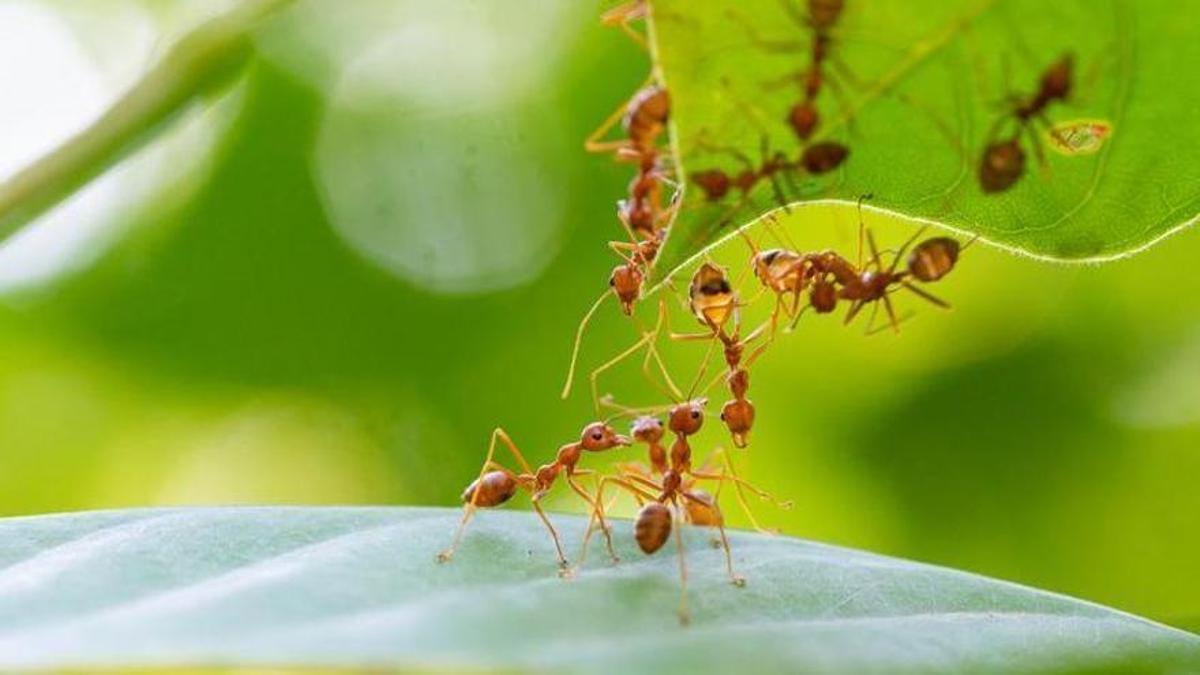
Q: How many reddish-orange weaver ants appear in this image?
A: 11